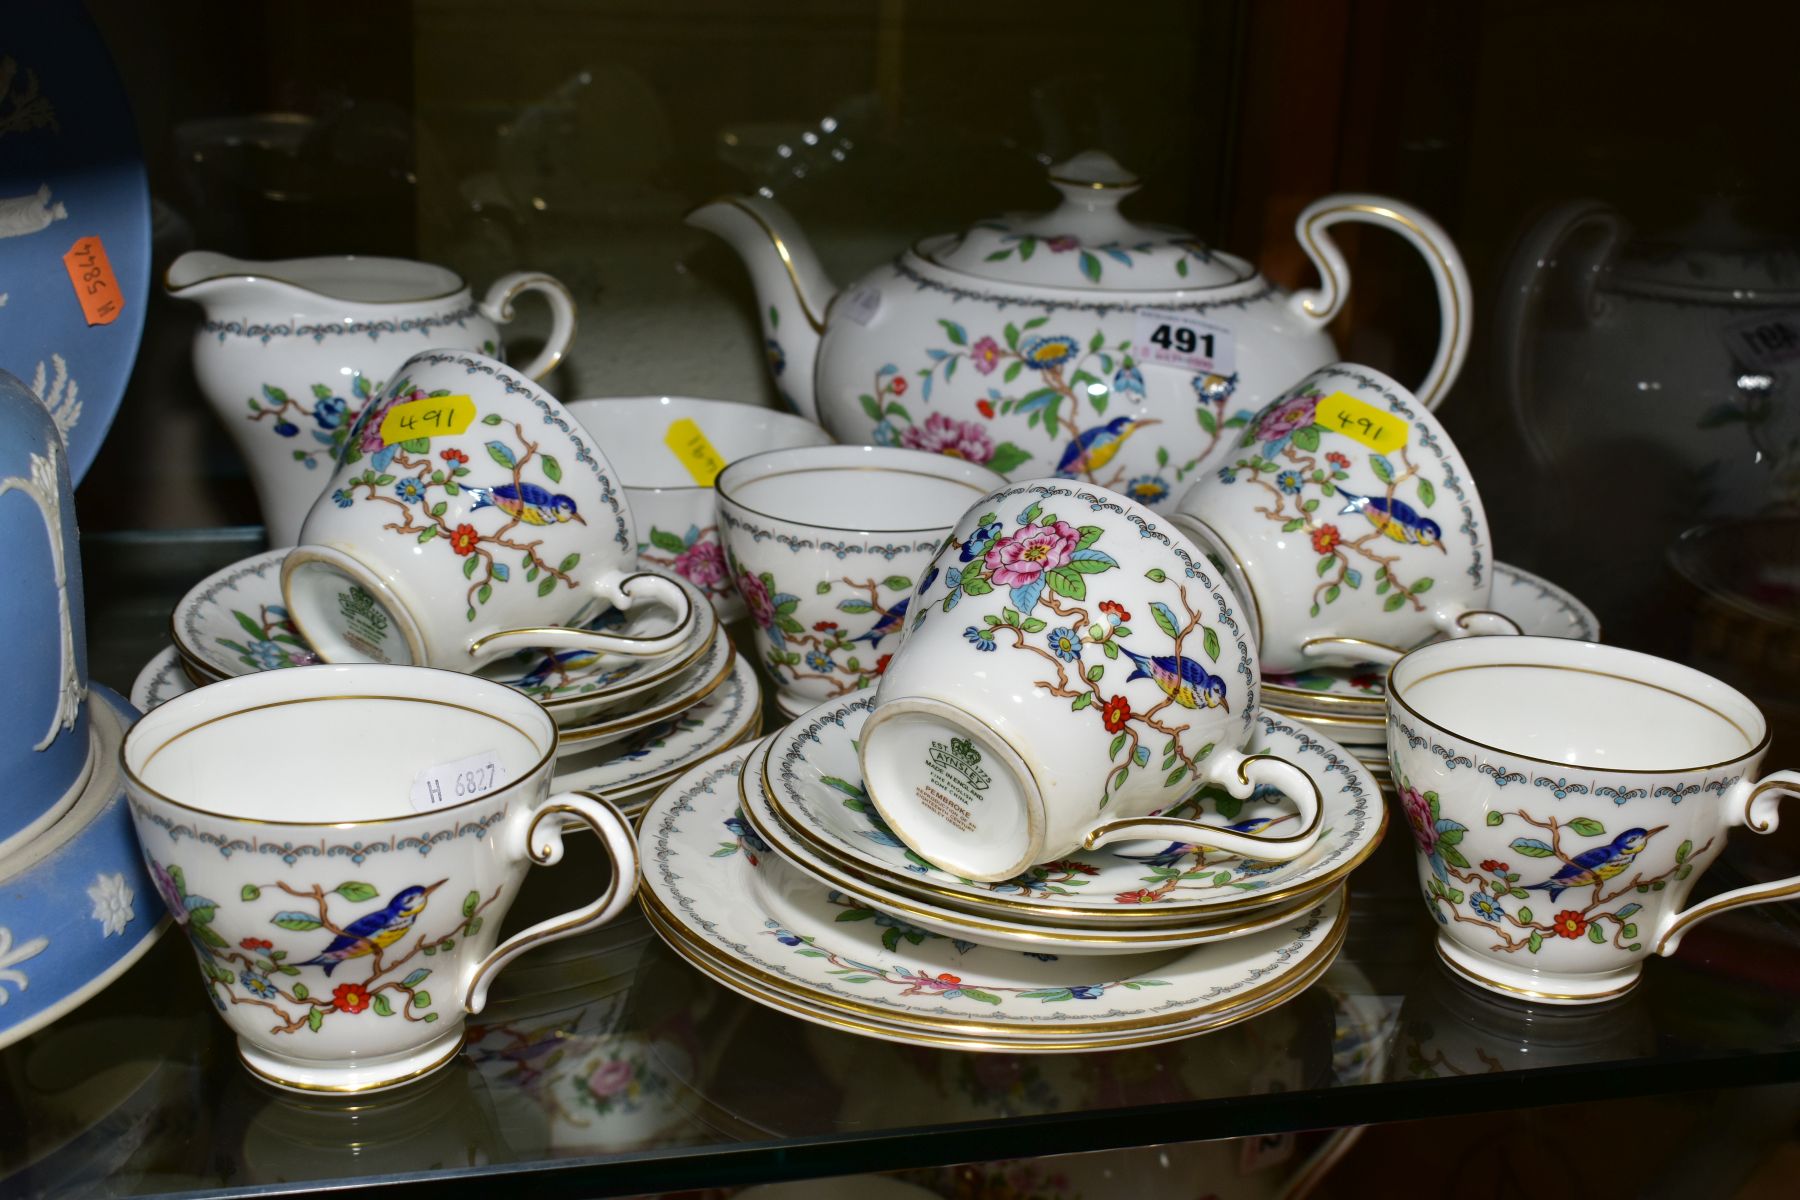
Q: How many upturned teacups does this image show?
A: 3